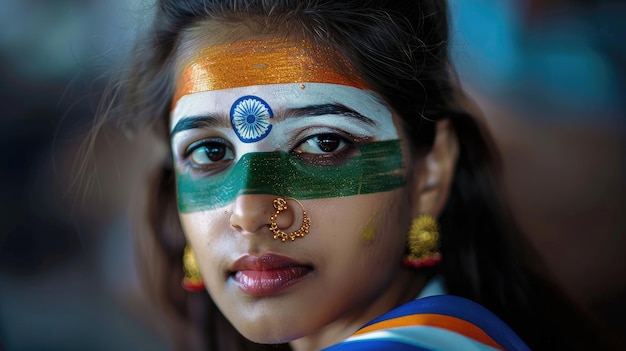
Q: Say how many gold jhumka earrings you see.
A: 2